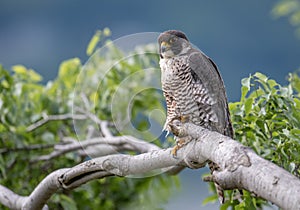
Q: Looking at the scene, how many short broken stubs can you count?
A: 2